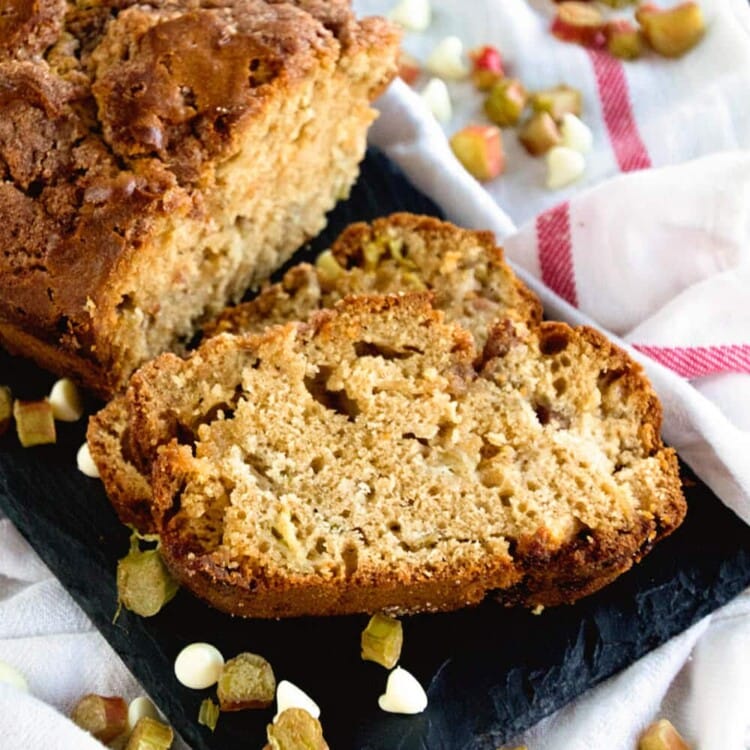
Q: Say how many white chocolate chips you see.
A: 12